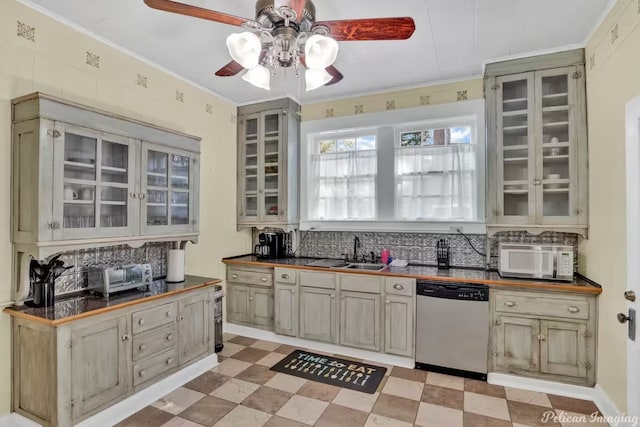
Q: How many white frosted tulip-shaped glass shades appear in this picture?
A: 4